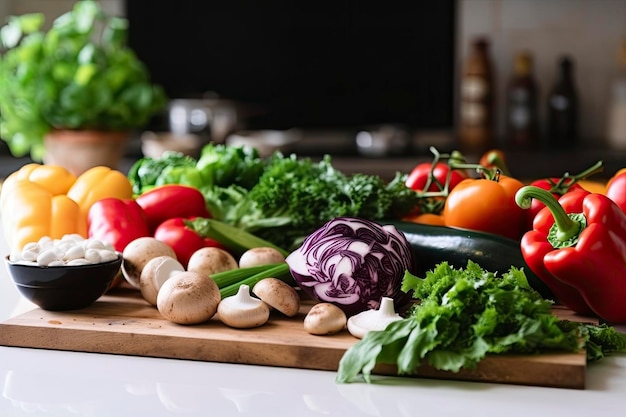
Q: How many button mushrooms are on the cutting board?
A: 9